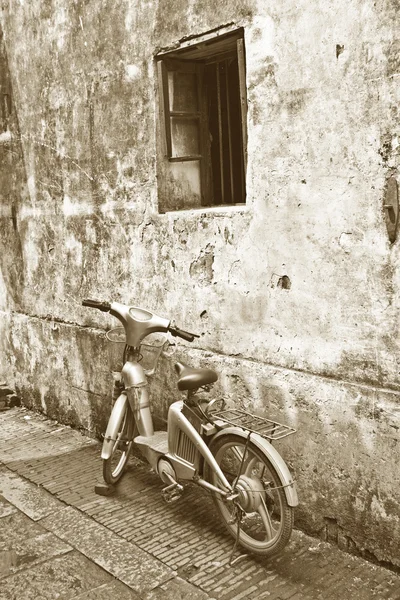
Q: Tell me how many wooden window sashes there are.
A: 1